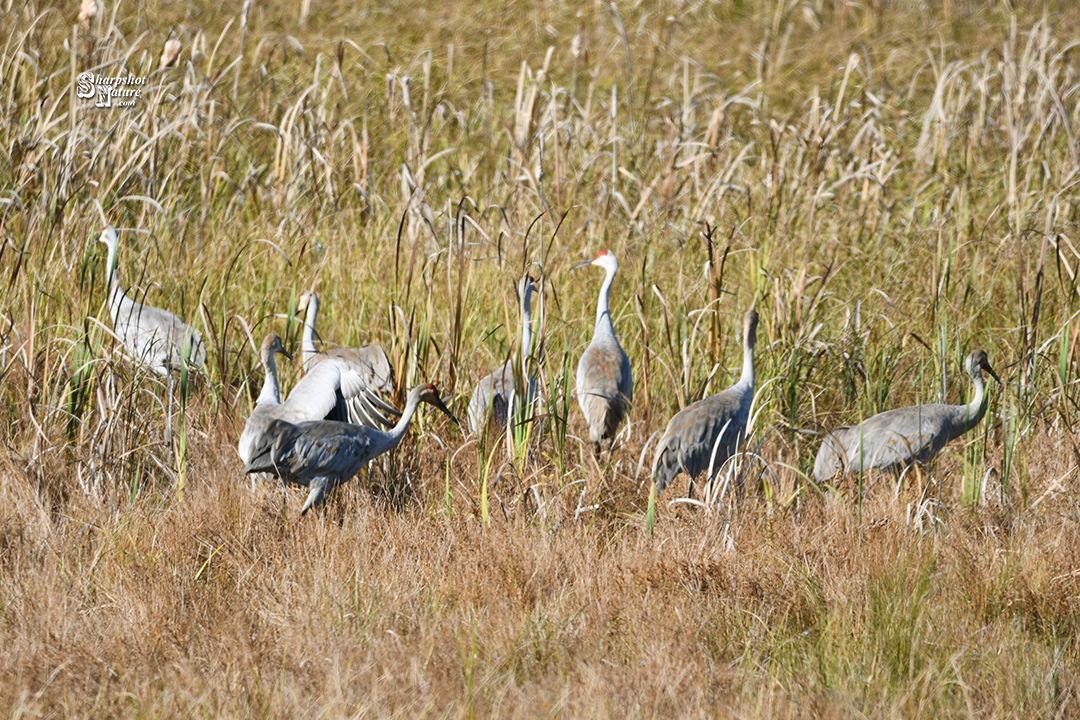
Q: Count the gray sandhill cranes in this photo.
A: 8